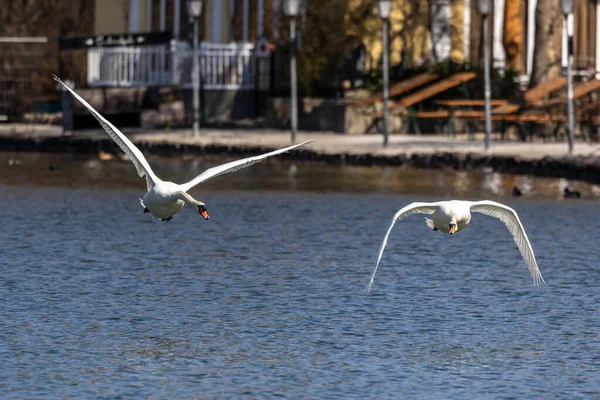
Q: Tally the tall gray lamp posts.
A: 5